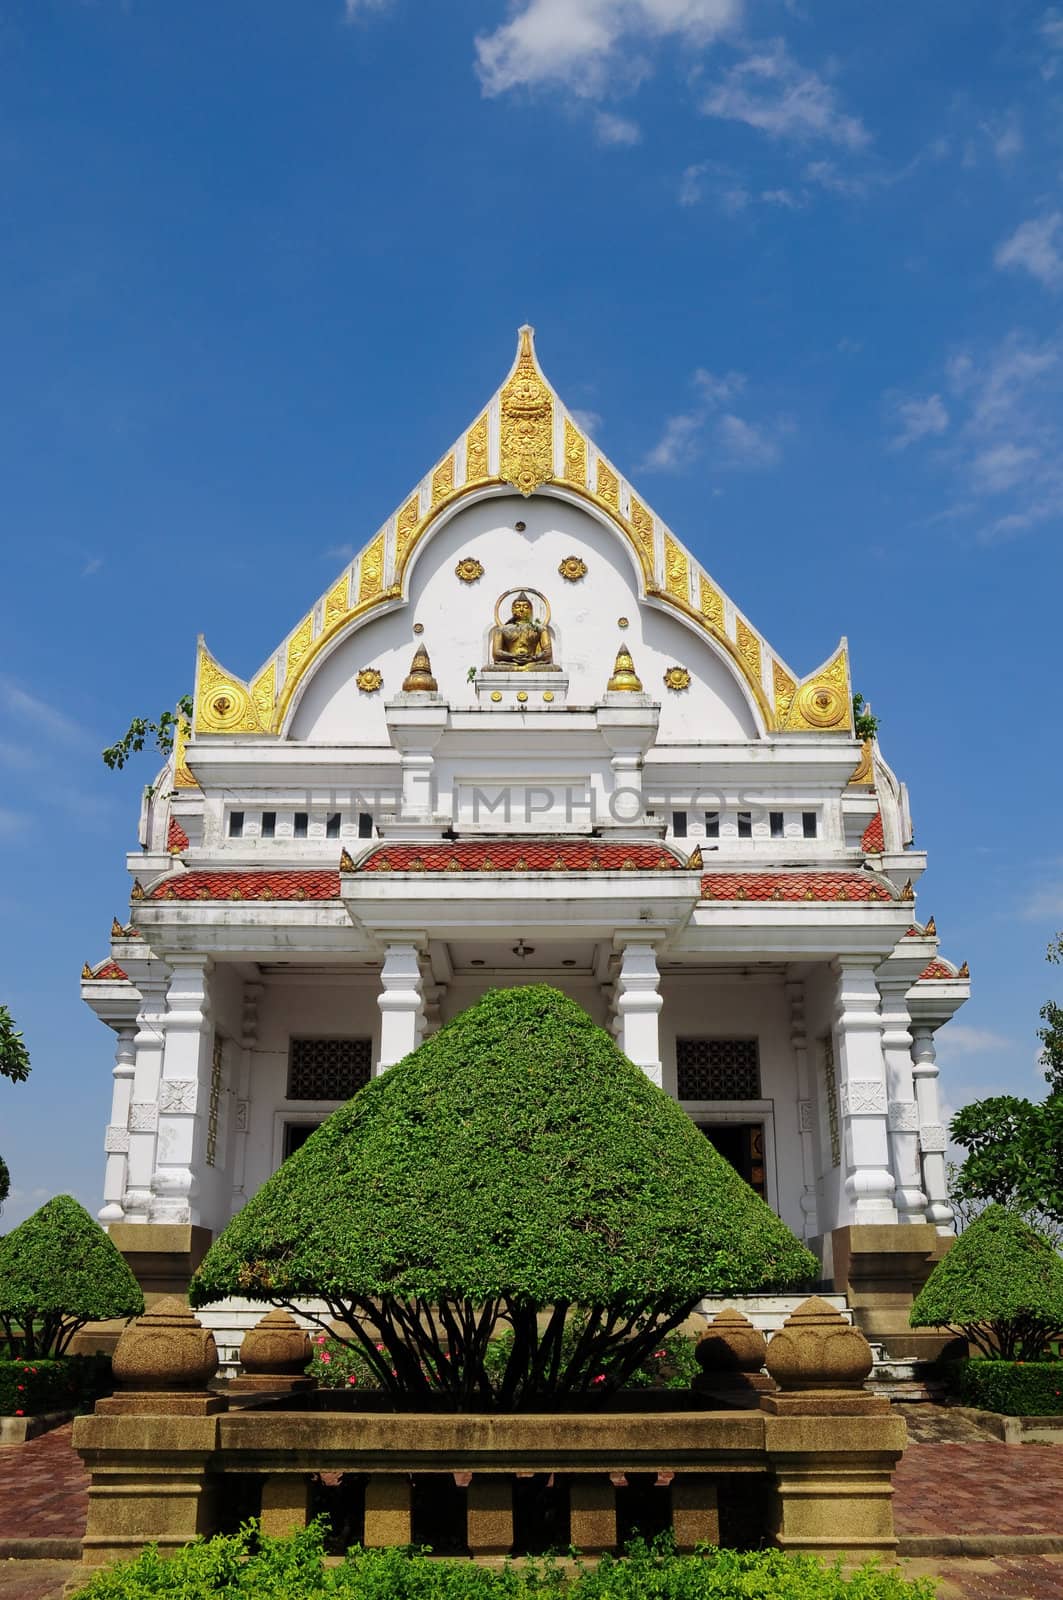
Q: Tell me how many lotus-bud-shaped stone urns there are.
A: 4